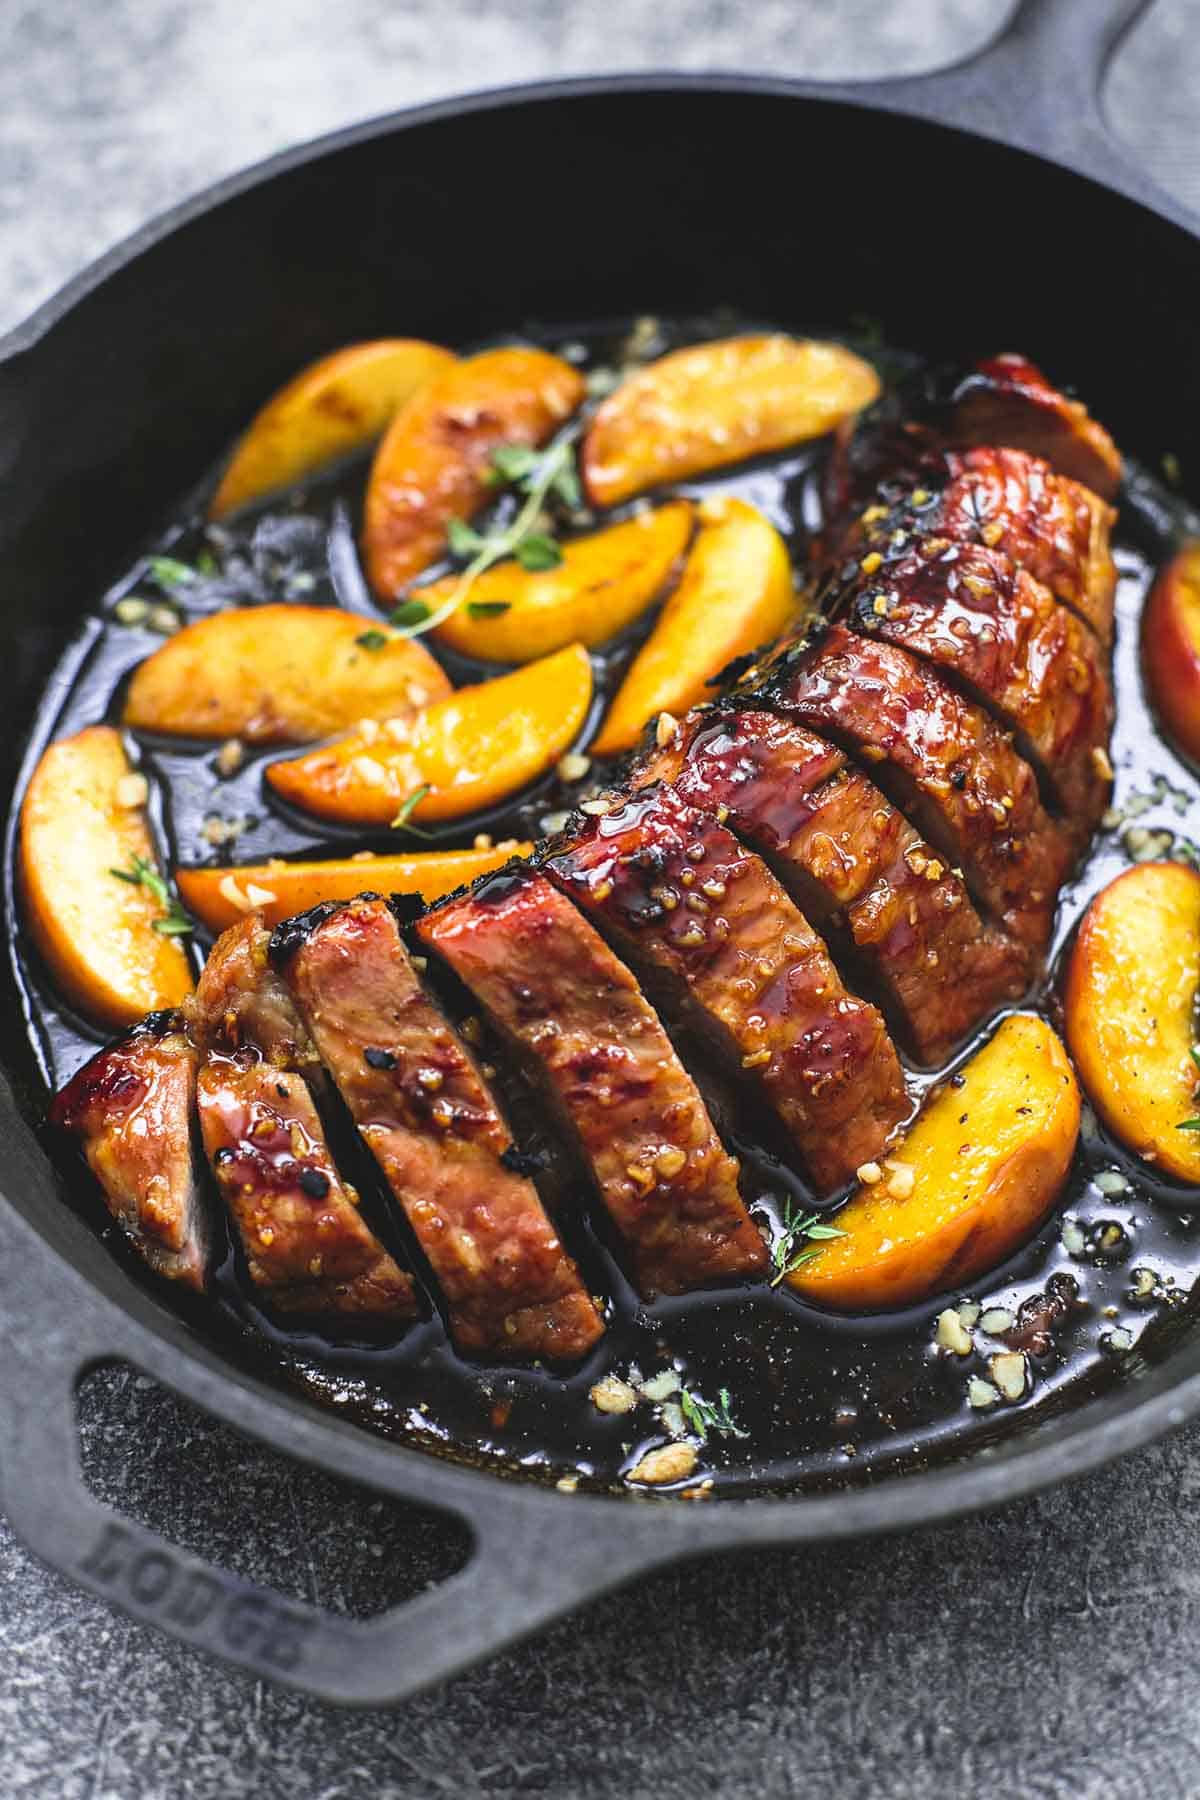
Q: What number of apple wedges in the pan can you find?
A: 12